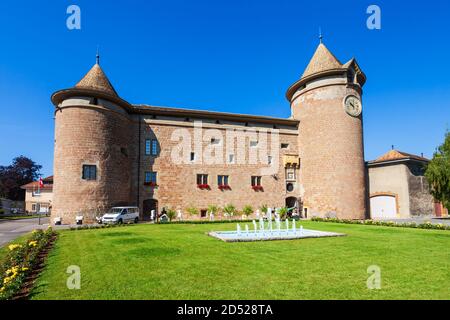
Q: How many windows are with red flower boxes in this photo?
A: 4